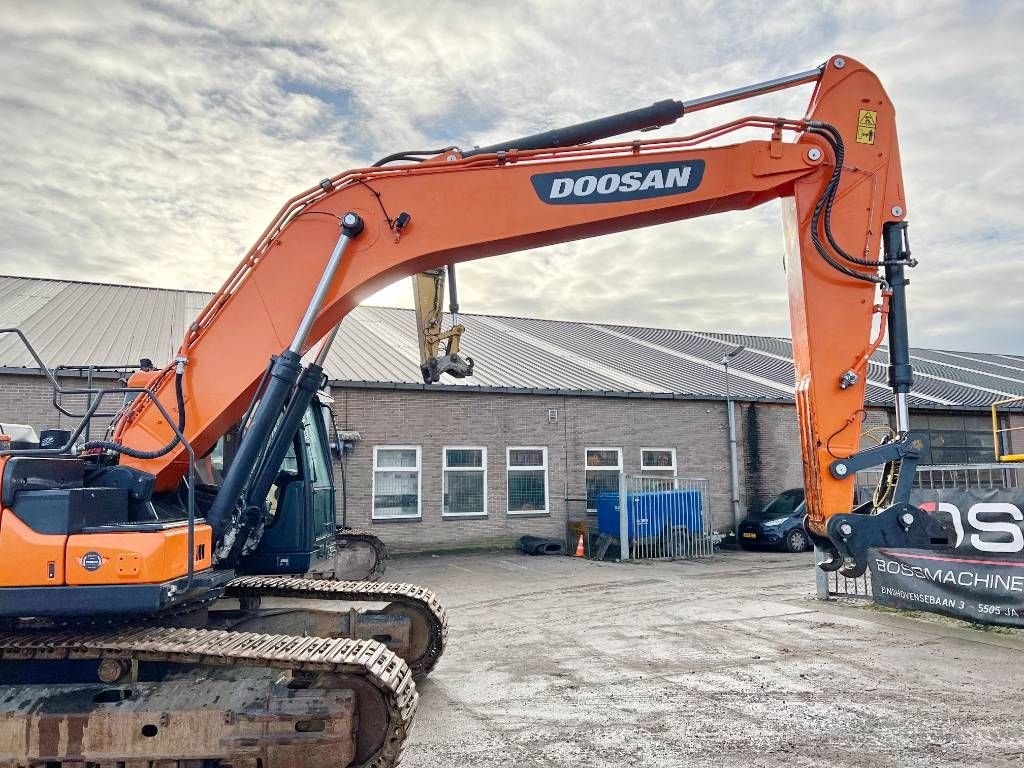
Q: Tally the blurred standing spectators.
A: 0